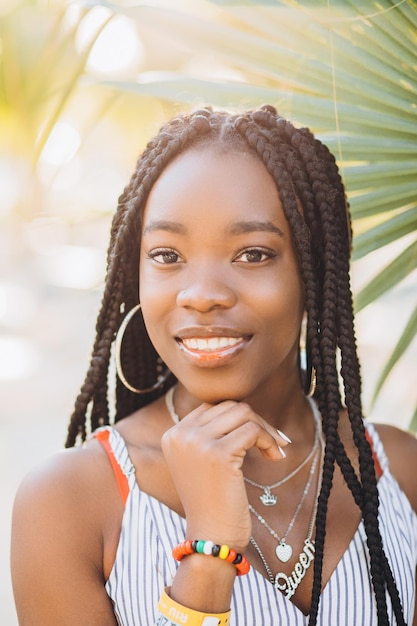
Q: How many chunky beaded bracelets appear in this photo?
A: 1